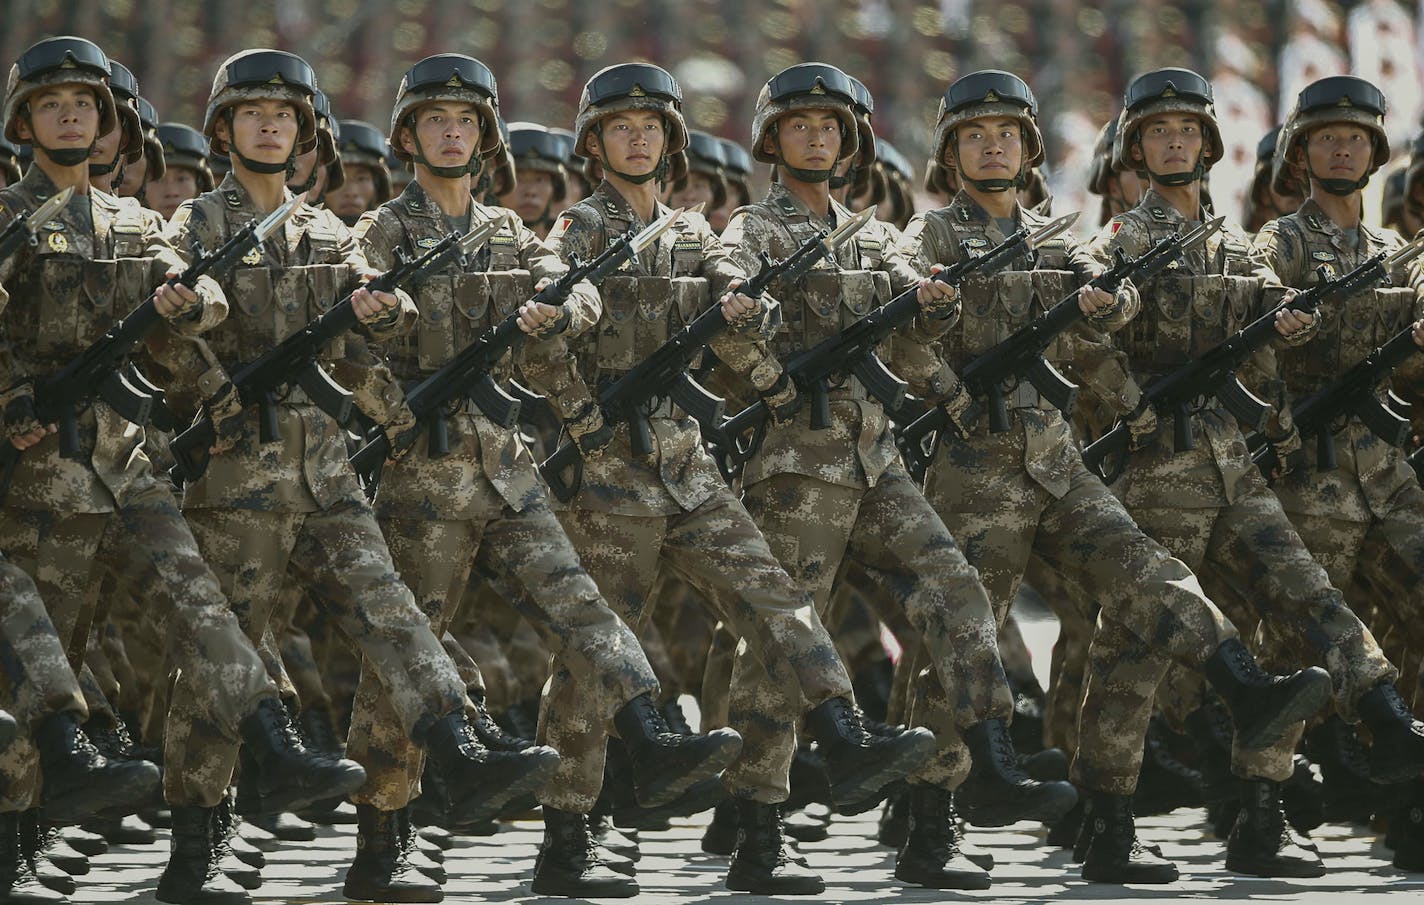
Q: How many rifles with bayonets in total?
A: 8